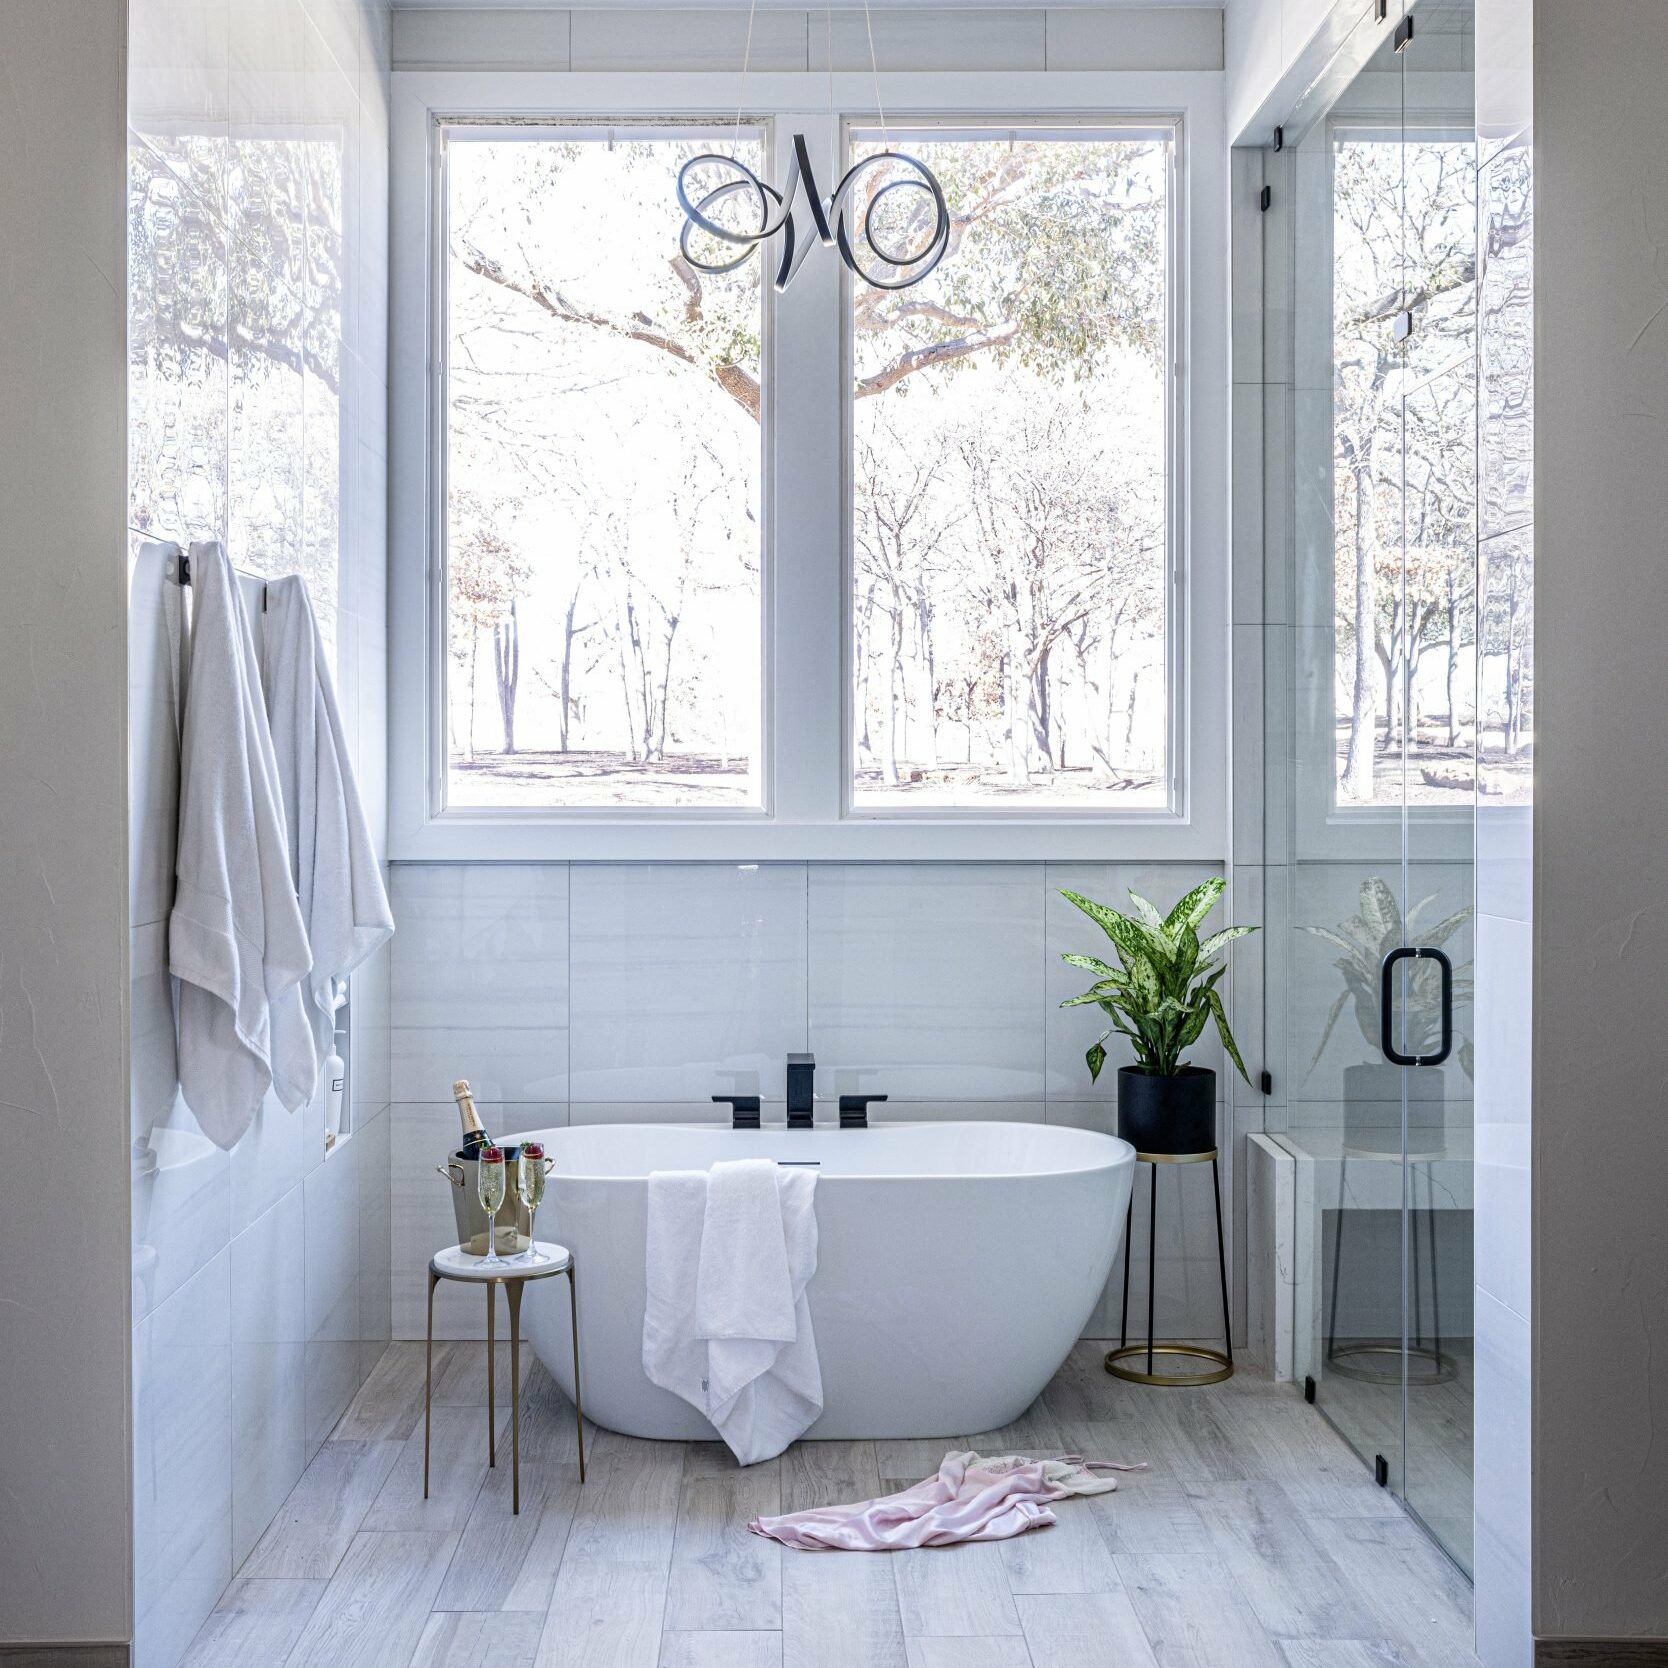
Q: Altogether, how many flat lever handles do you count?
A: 2